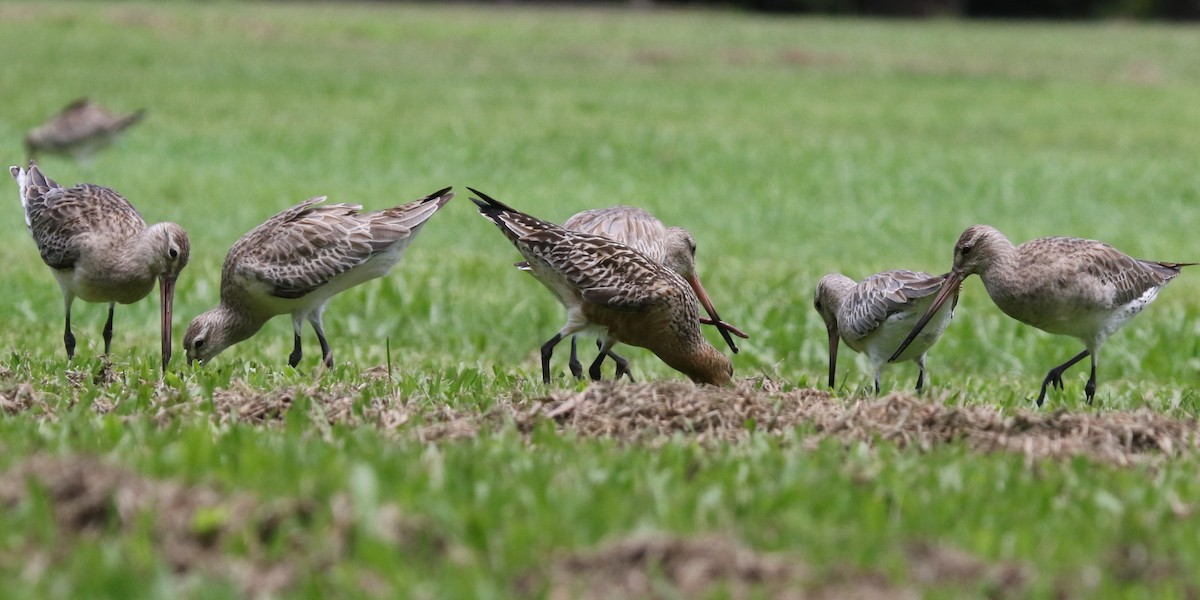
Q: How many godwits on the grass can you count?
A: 7